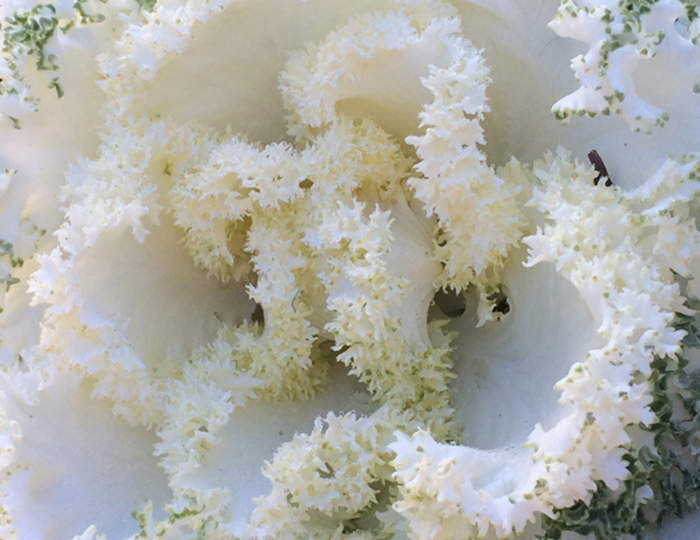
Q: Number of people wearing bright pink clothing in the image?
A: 0